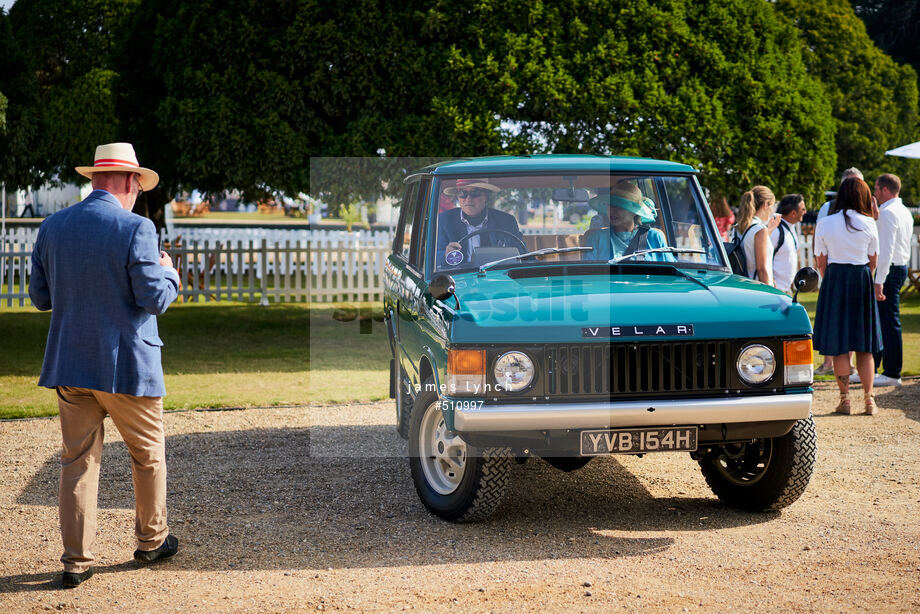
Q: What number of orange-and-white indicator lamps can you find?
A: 2